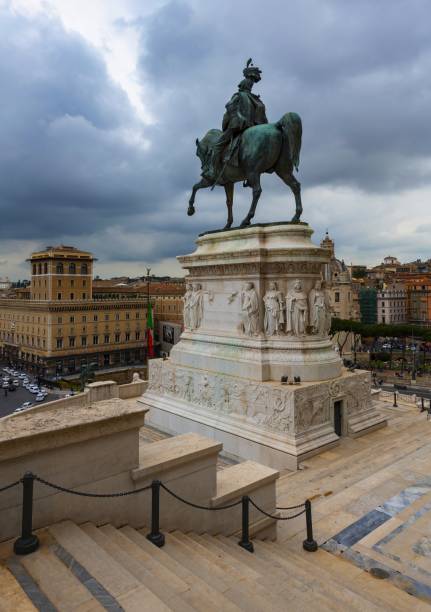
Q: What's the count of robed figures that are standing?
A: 6